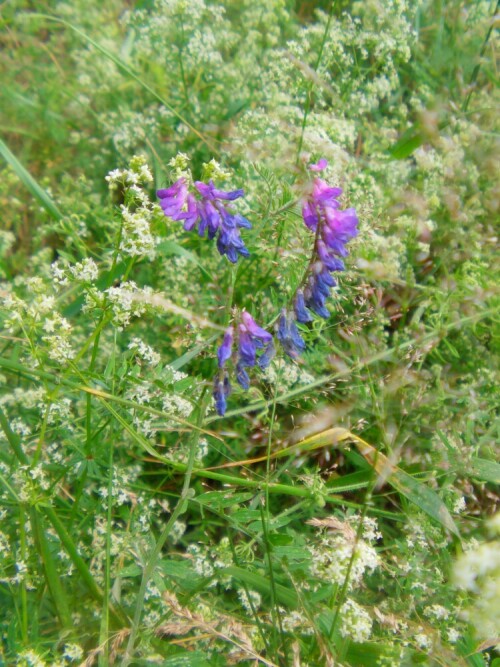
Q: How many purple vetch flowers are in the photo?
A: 3